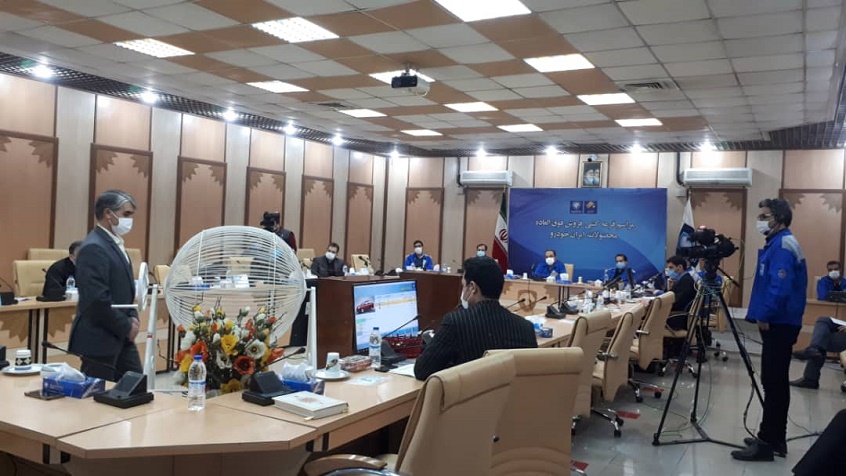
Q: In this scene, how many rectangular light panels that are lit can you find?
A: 12